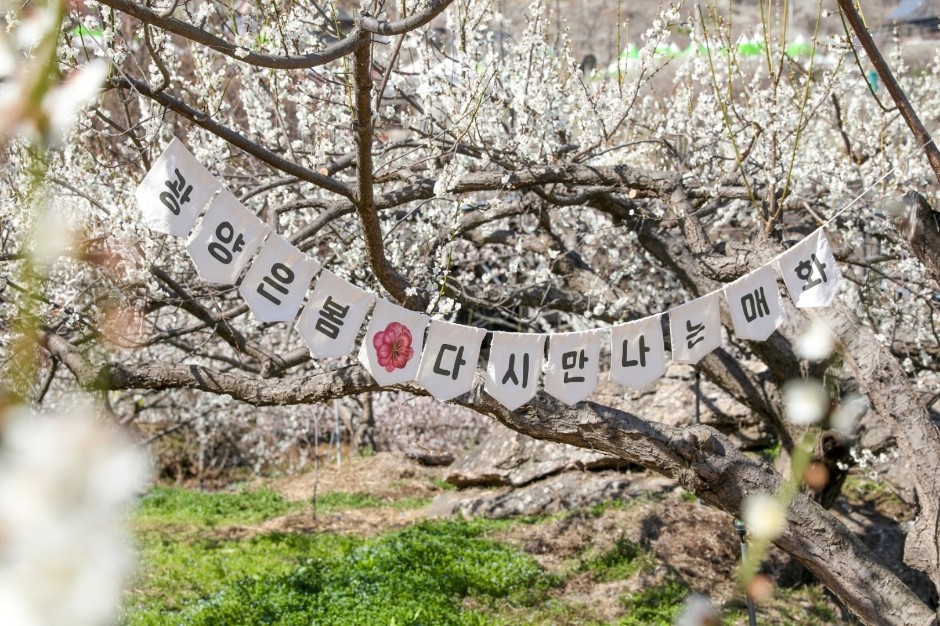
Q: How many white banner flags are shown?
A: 12